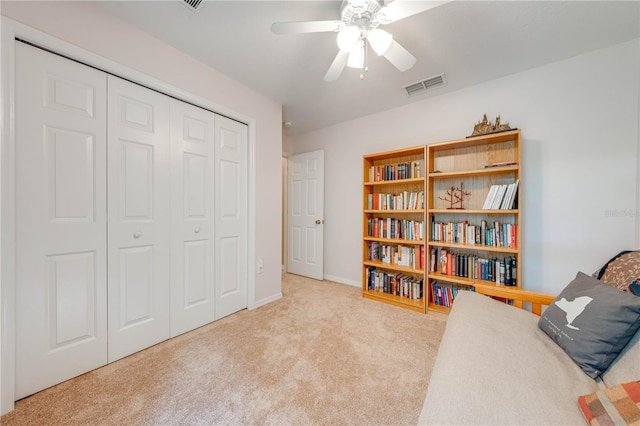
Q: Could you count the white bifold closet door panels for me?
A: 4